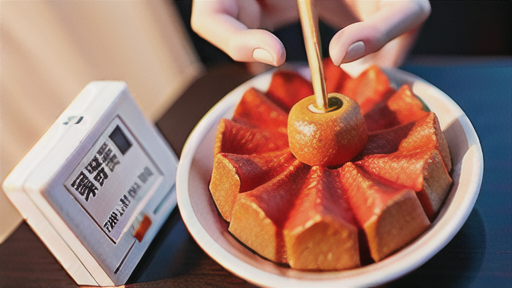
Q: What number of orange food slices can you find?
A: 12